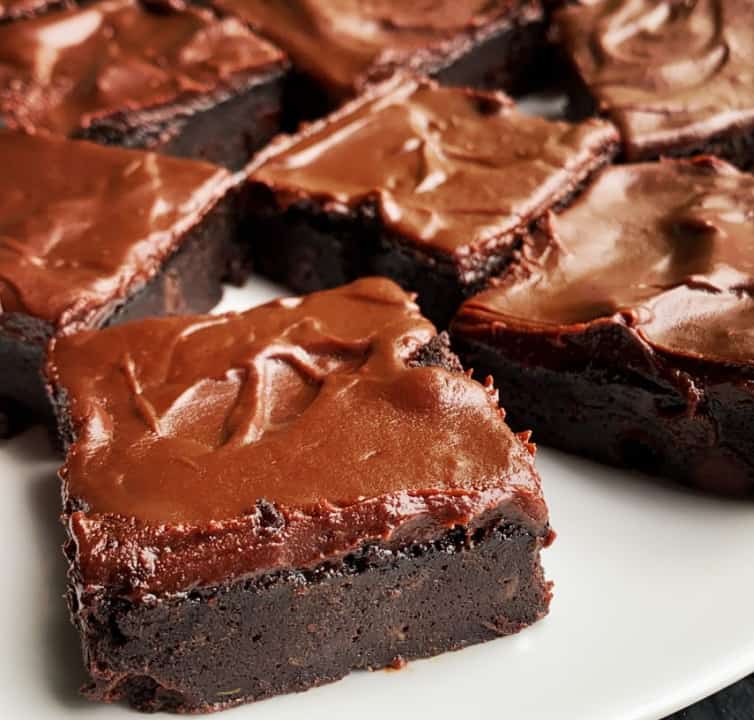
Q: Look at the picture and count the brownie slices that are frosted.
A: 7